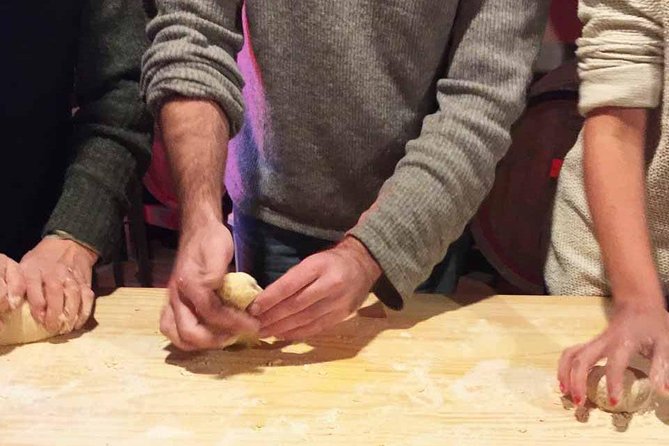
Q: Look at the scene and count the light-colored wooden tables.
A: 1